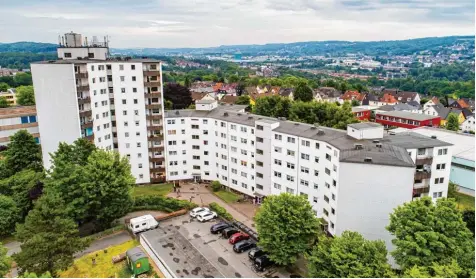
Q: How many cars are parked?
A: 8